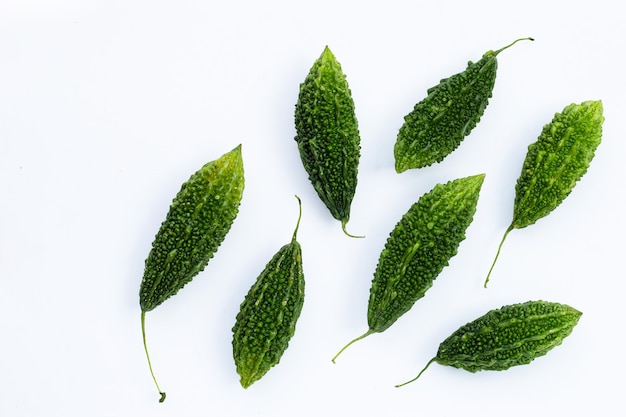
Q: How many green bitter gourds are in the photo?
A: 7